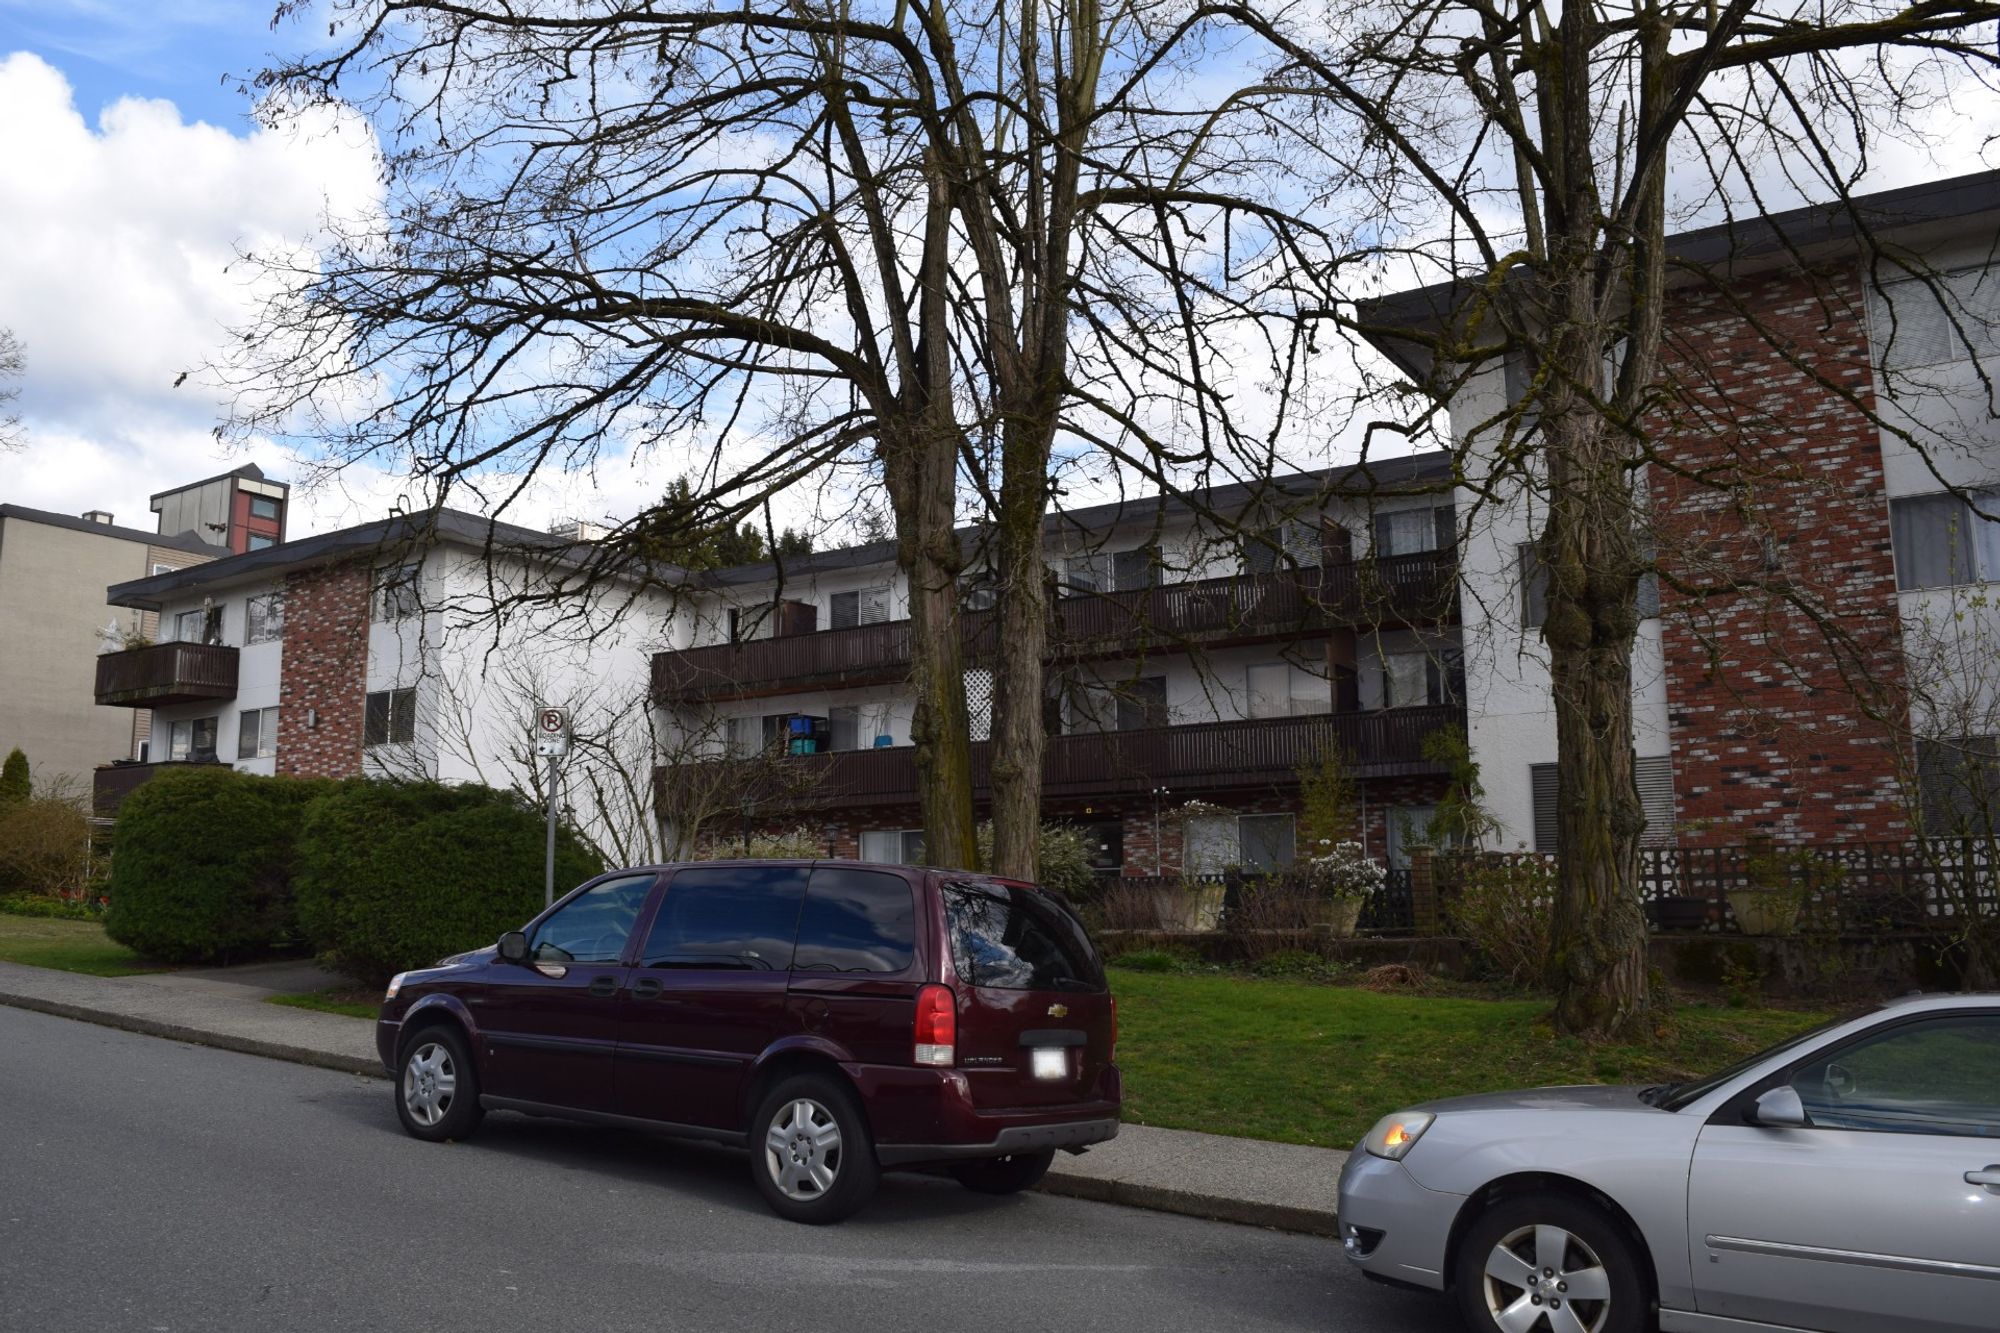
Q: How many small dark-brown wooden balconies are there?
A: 2